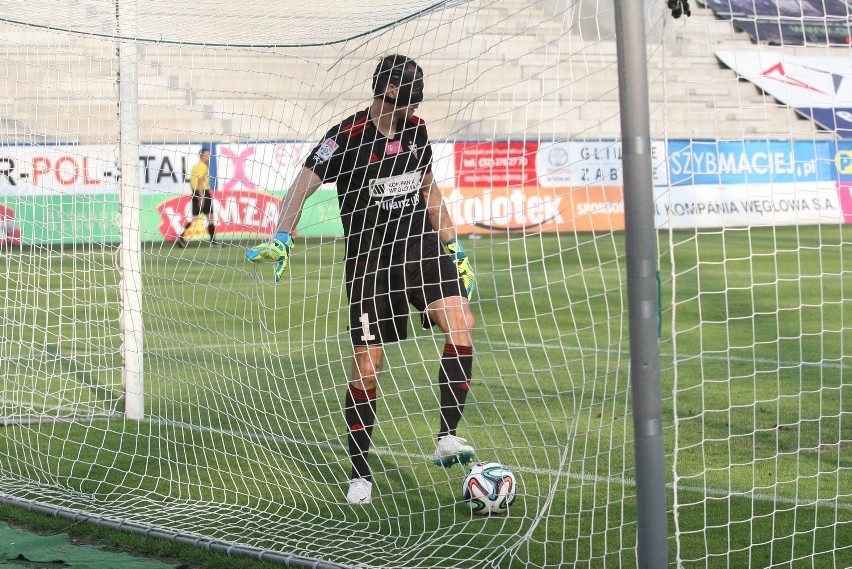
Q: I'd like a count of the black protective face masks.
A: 1